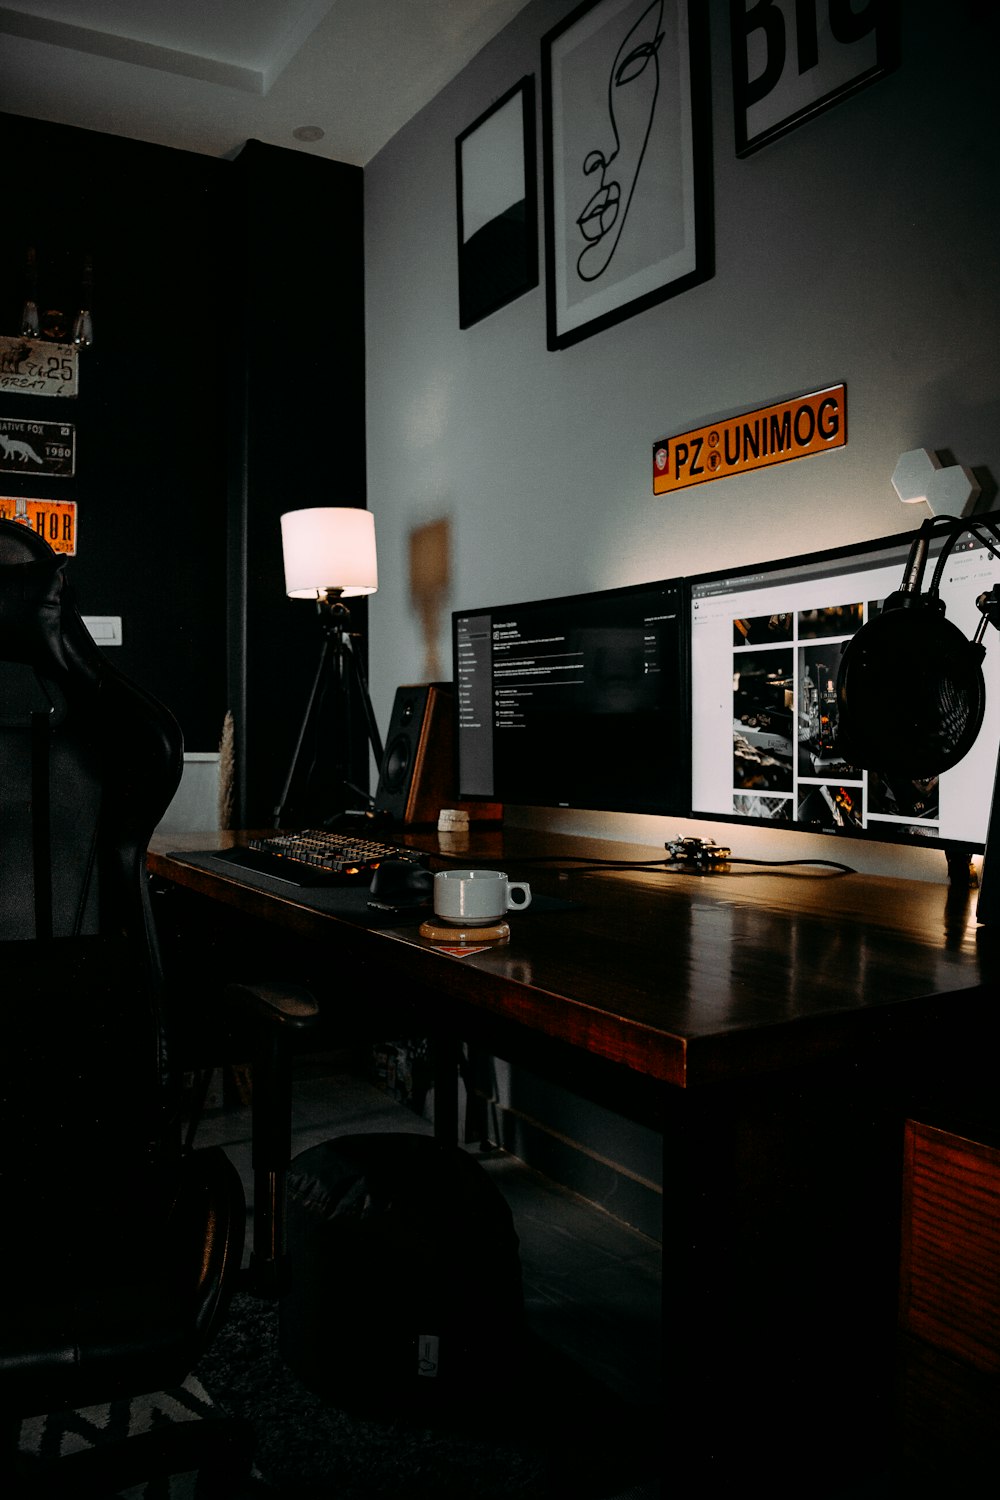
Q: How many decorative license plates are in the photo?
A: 4